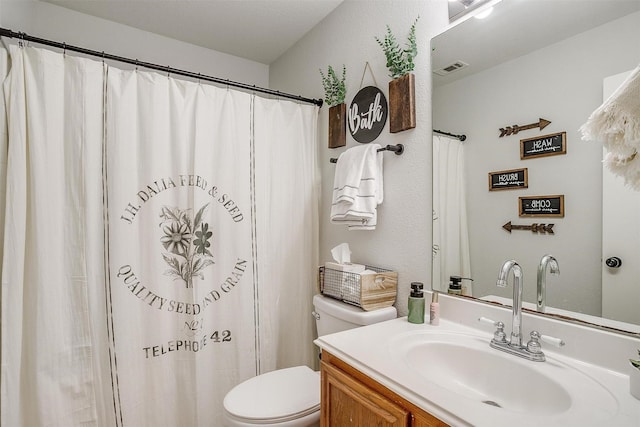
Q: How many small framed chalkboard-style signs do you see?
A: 3